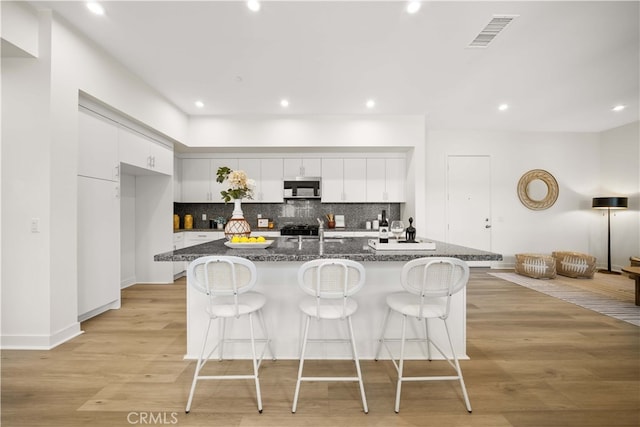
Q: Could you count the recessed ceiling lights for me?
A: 8